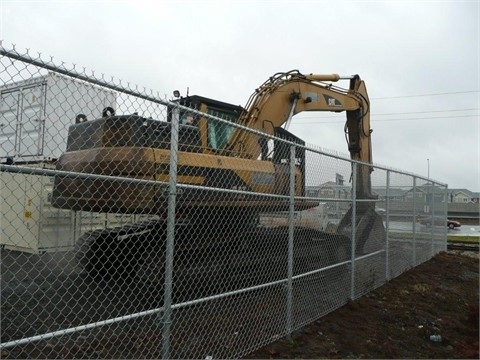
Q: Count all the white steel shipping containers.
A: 2